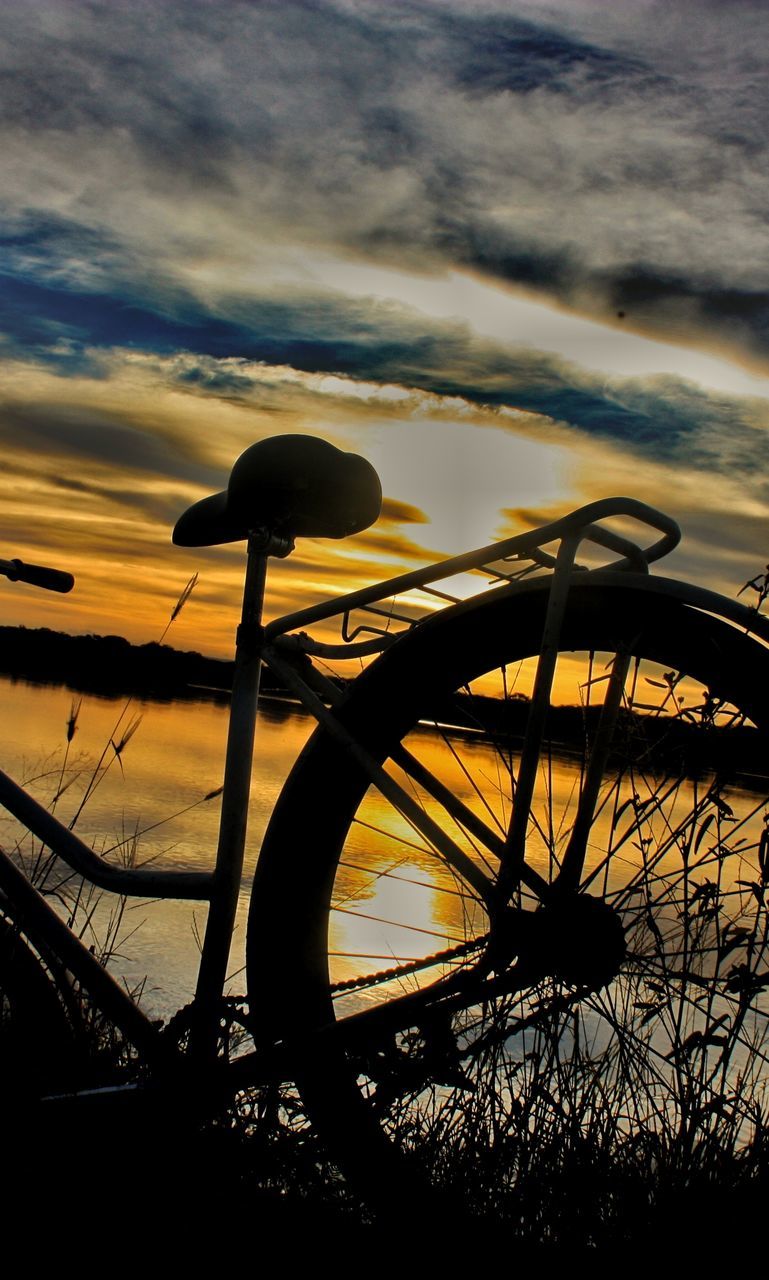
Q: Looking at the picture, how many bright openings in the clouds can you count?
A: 2